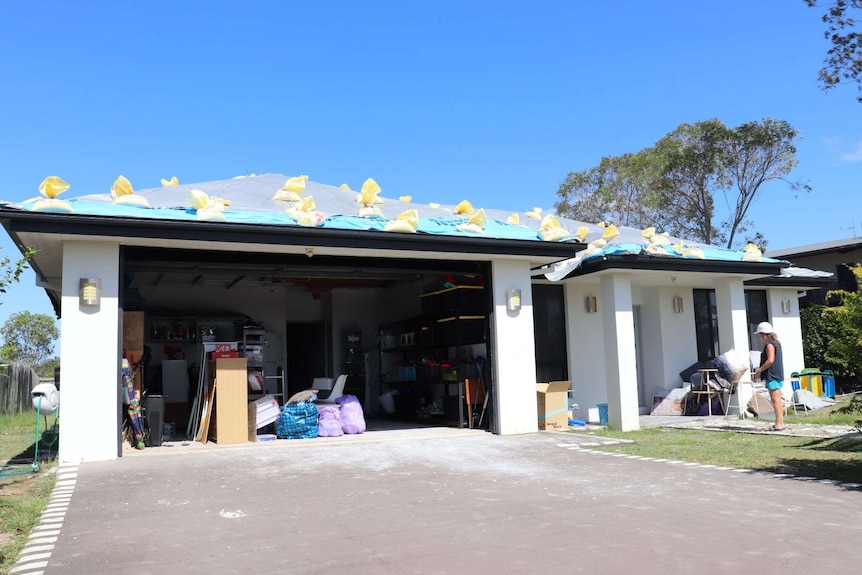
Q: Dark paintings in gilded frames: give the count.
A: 0